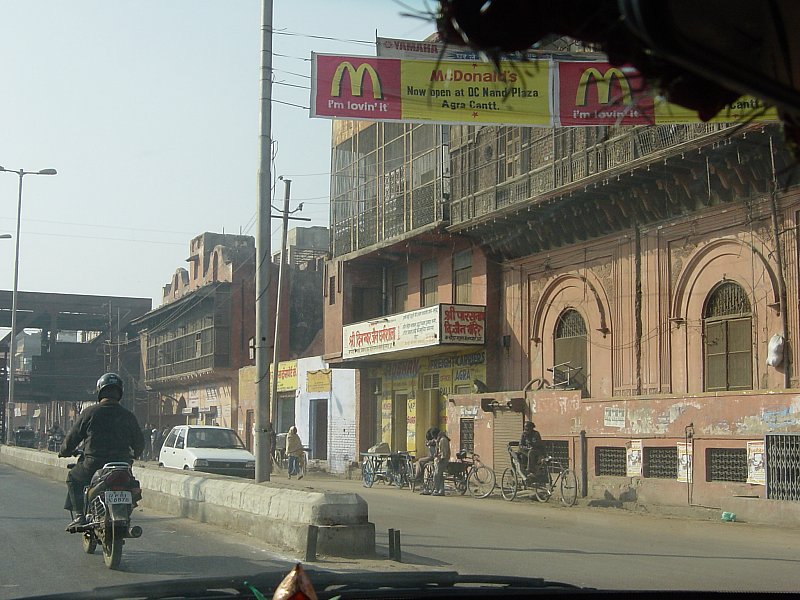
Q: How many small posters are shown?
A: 3